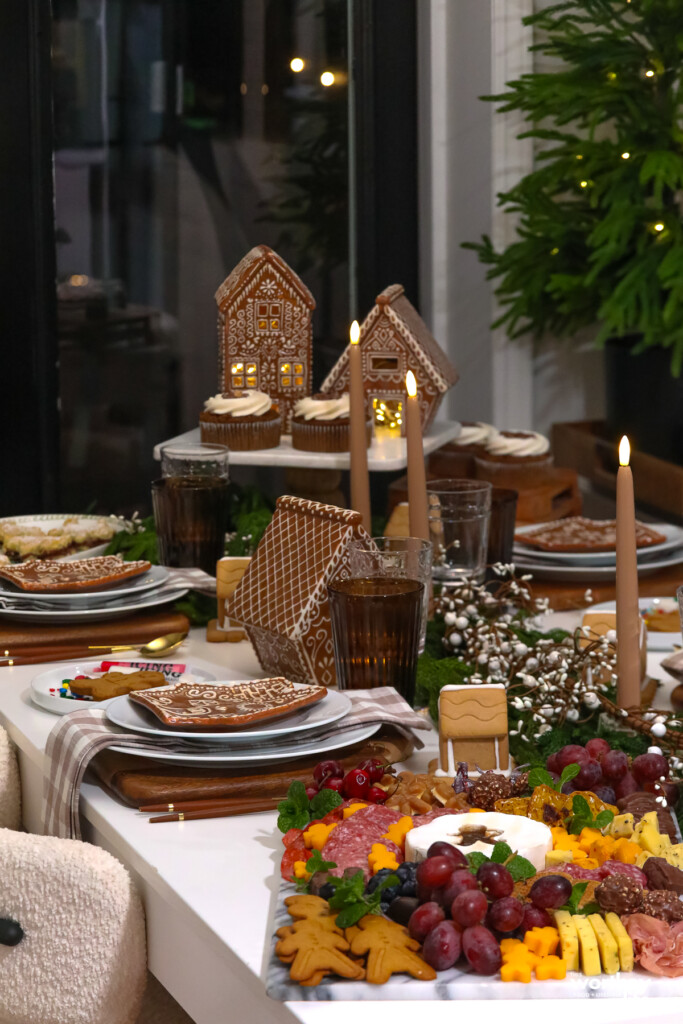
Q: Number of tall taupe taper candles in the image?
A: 3